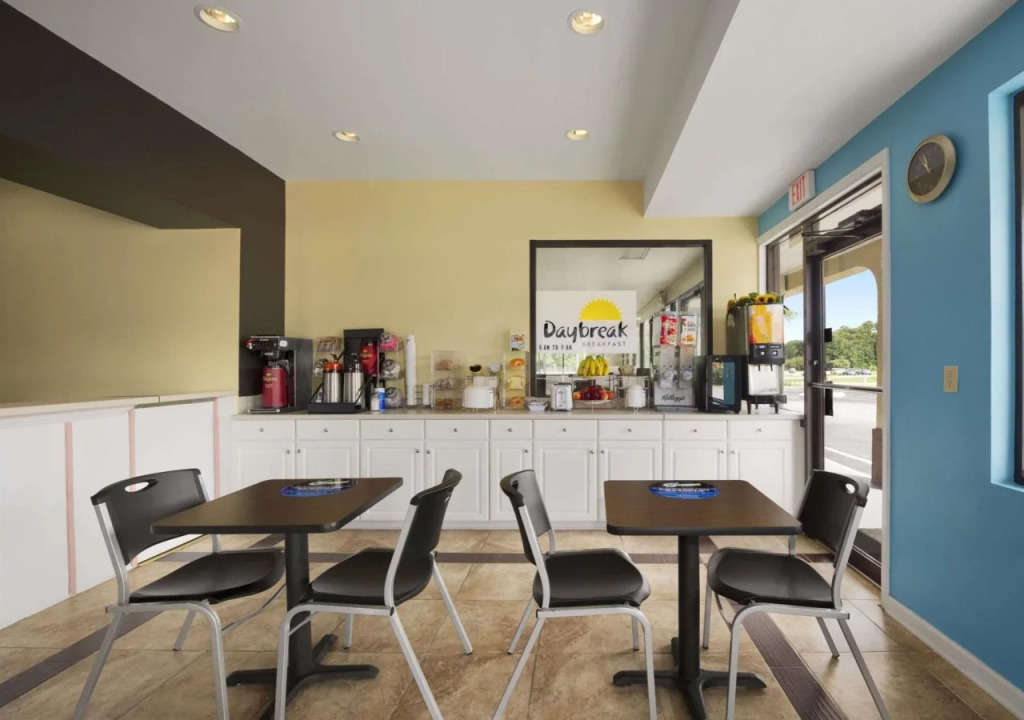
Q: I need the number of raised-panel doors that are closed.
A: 9